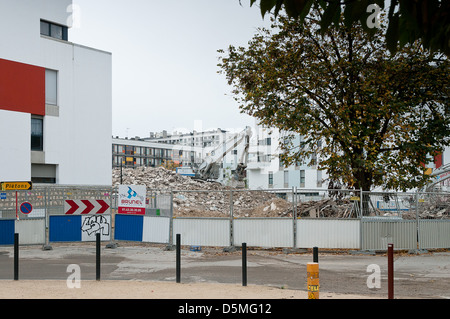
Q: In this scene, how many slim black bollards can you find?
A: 5